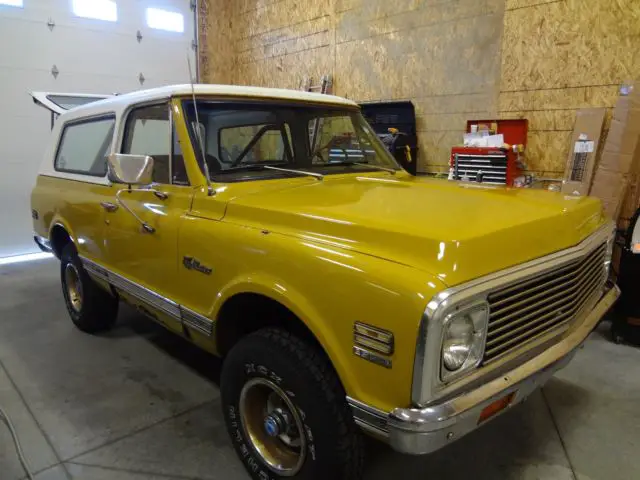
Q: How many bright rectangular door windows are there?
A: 3